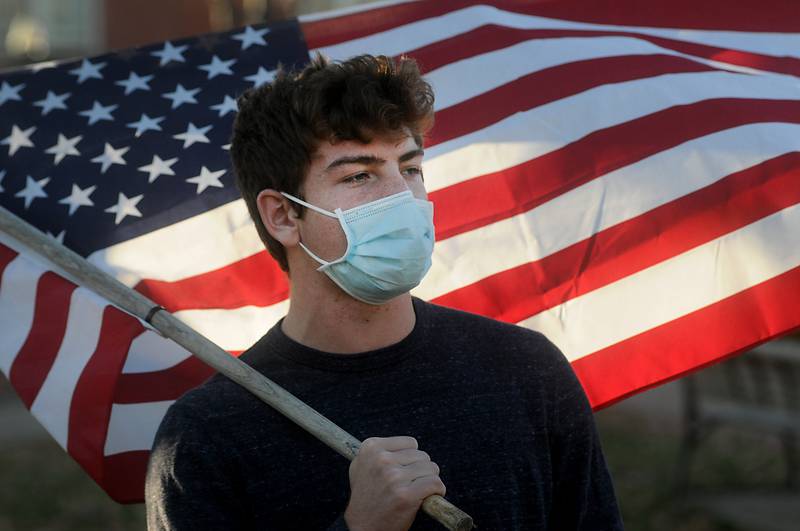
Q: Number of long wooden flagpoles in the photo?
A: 1